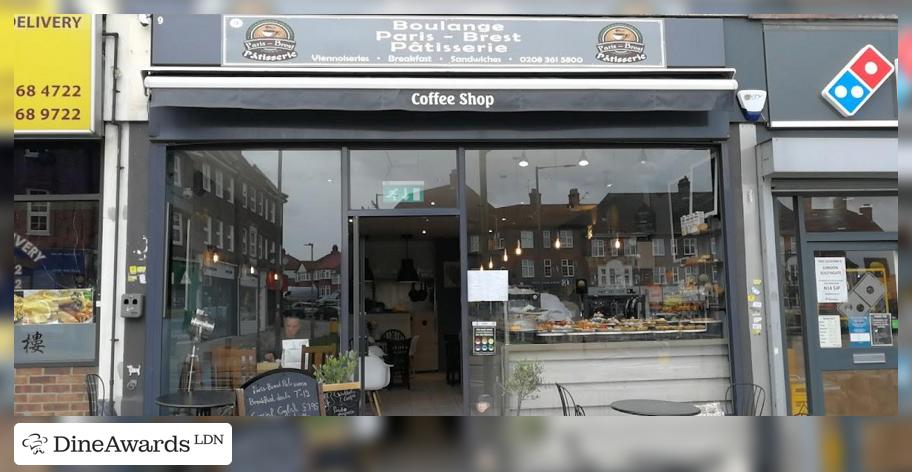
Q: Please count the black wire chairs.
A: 3